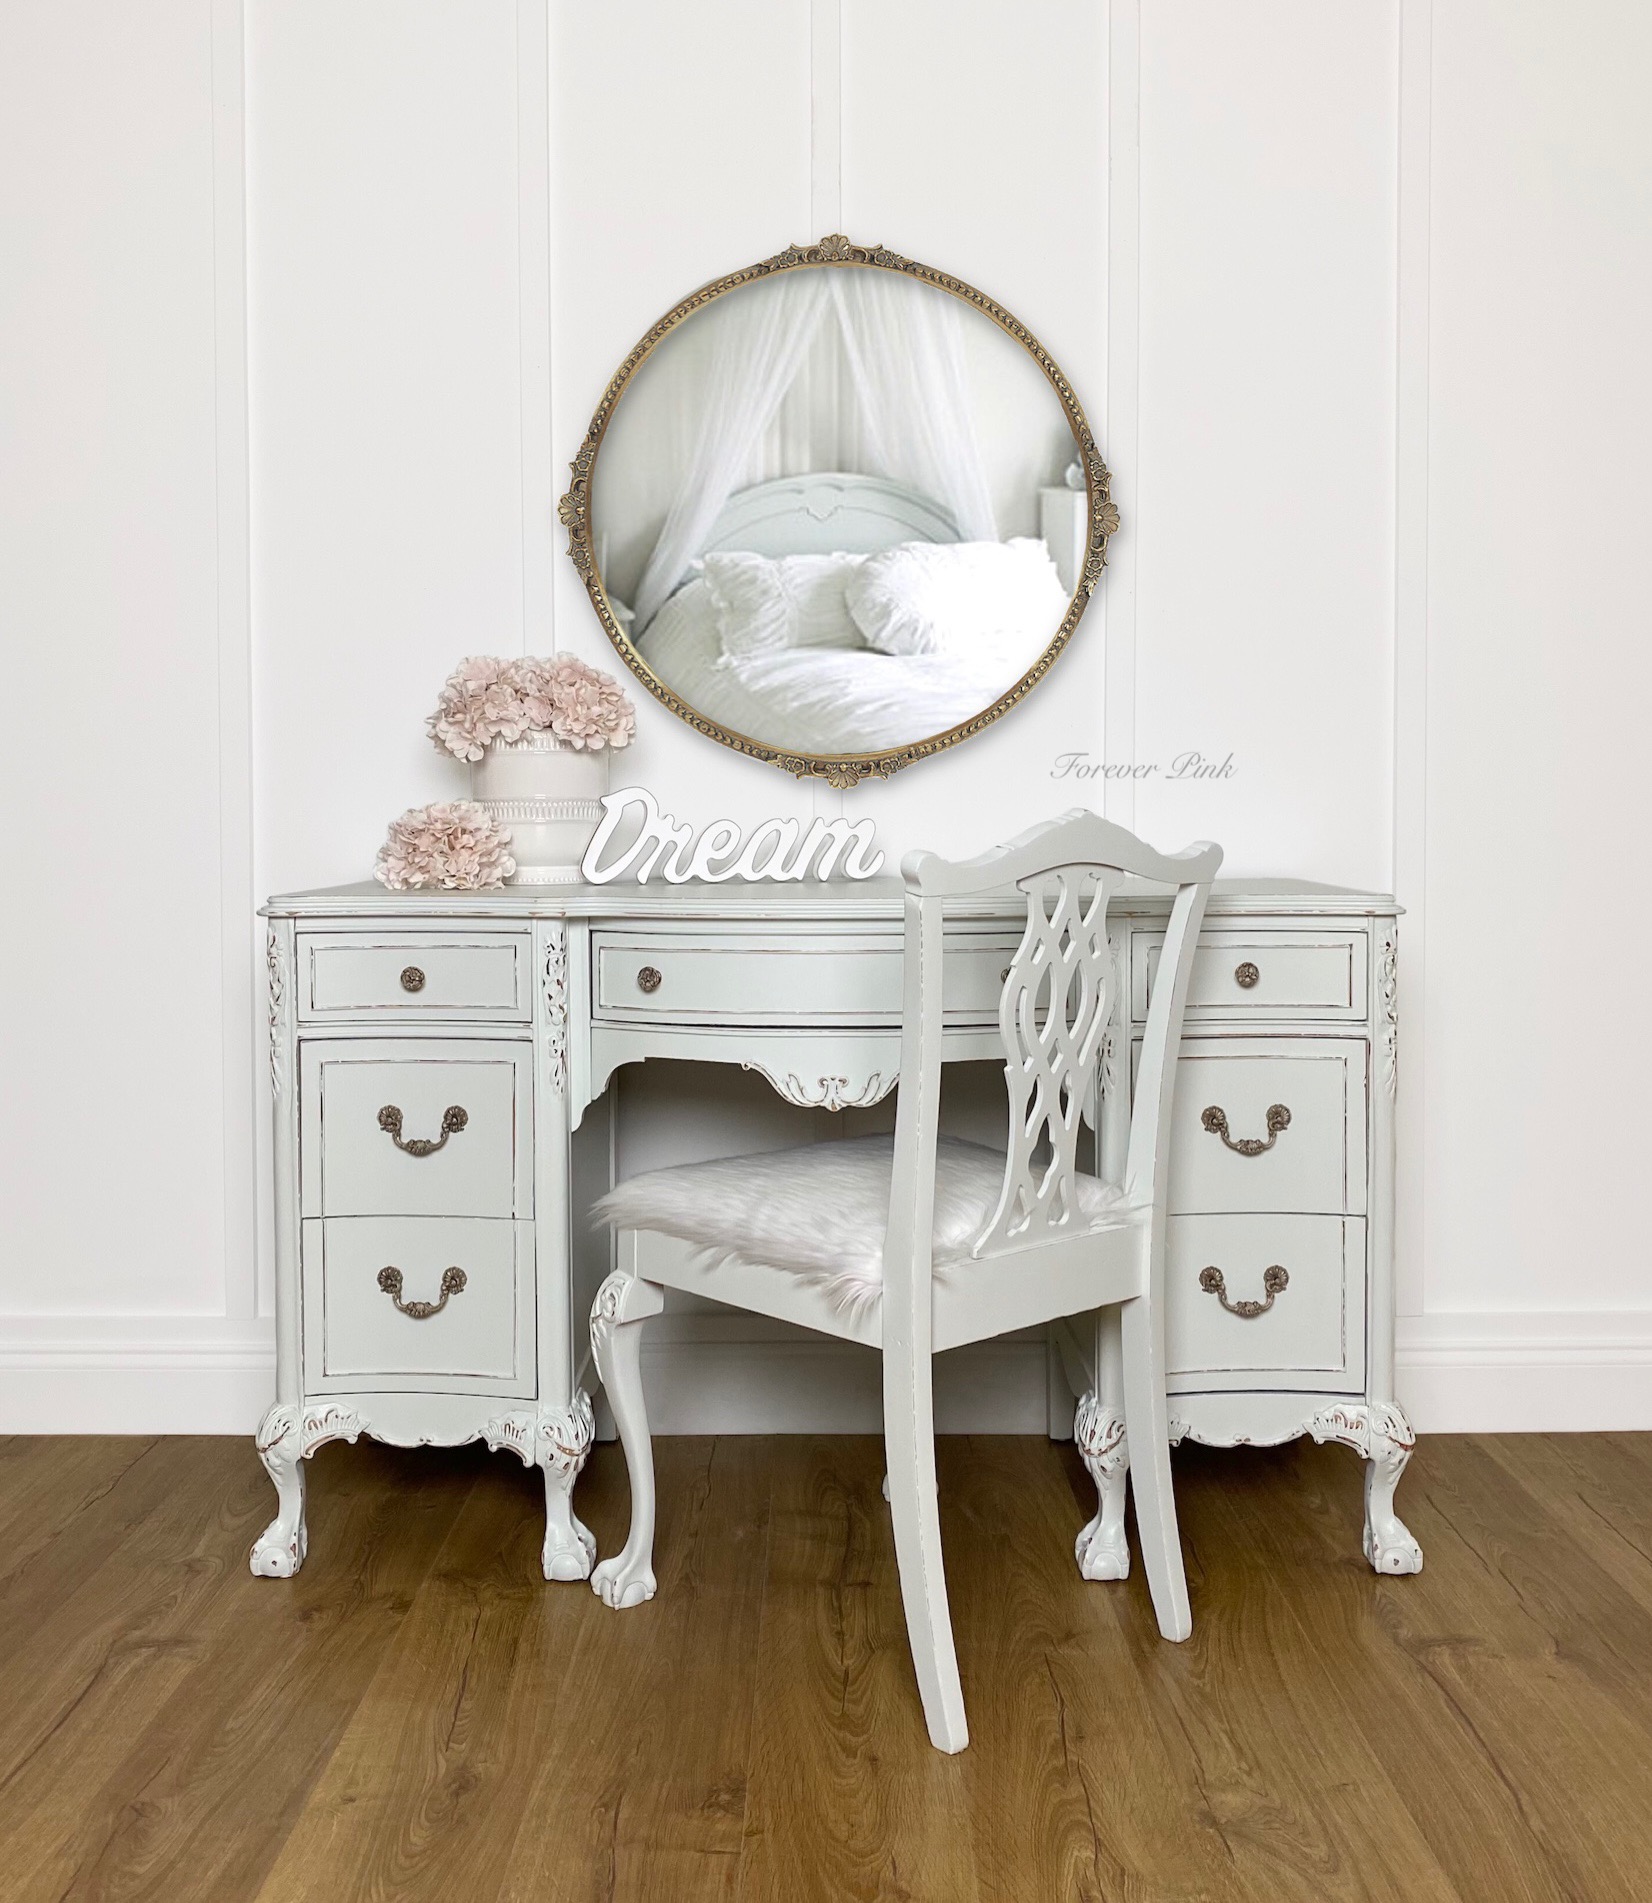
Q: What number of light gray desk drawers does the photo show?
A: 7